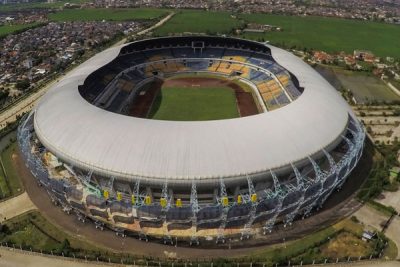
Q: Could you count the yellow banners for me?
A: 9